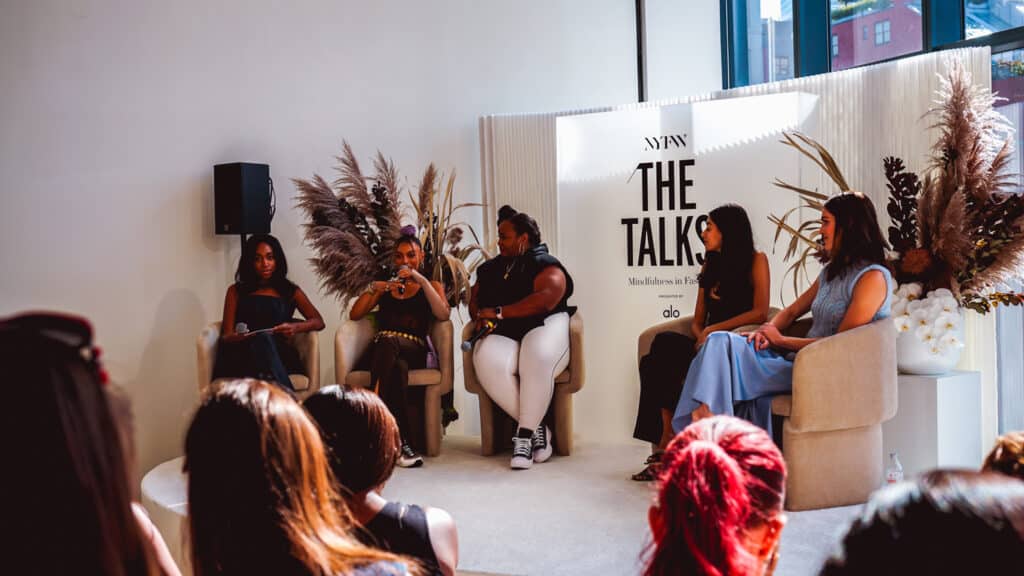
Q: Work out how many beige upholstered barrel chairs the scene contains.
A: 5